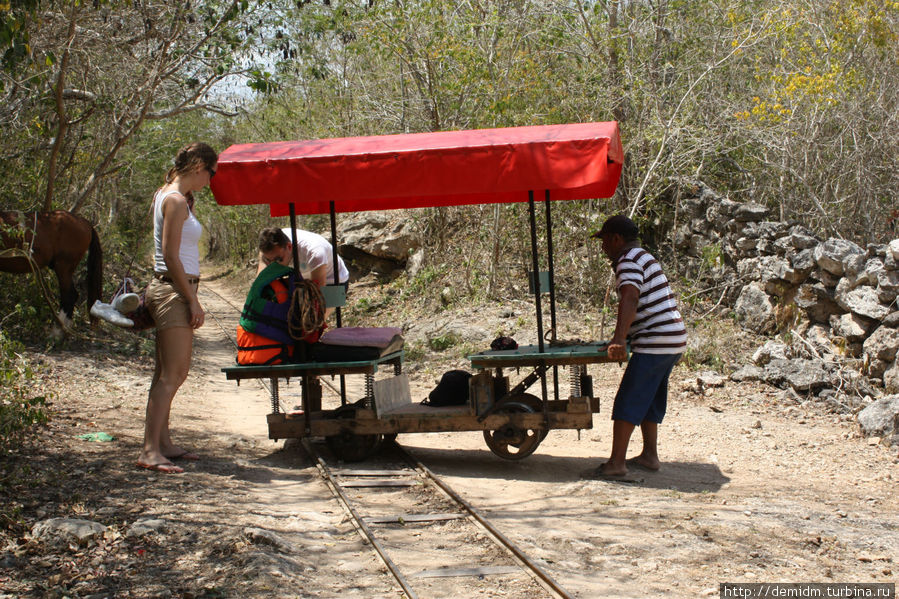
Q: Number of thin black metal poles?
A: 4